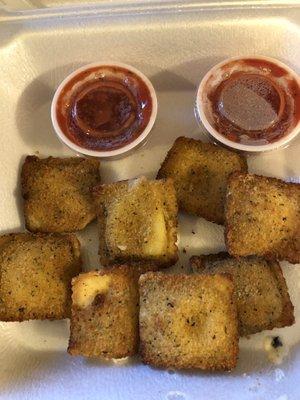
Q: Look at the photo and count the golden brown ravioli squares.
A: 8